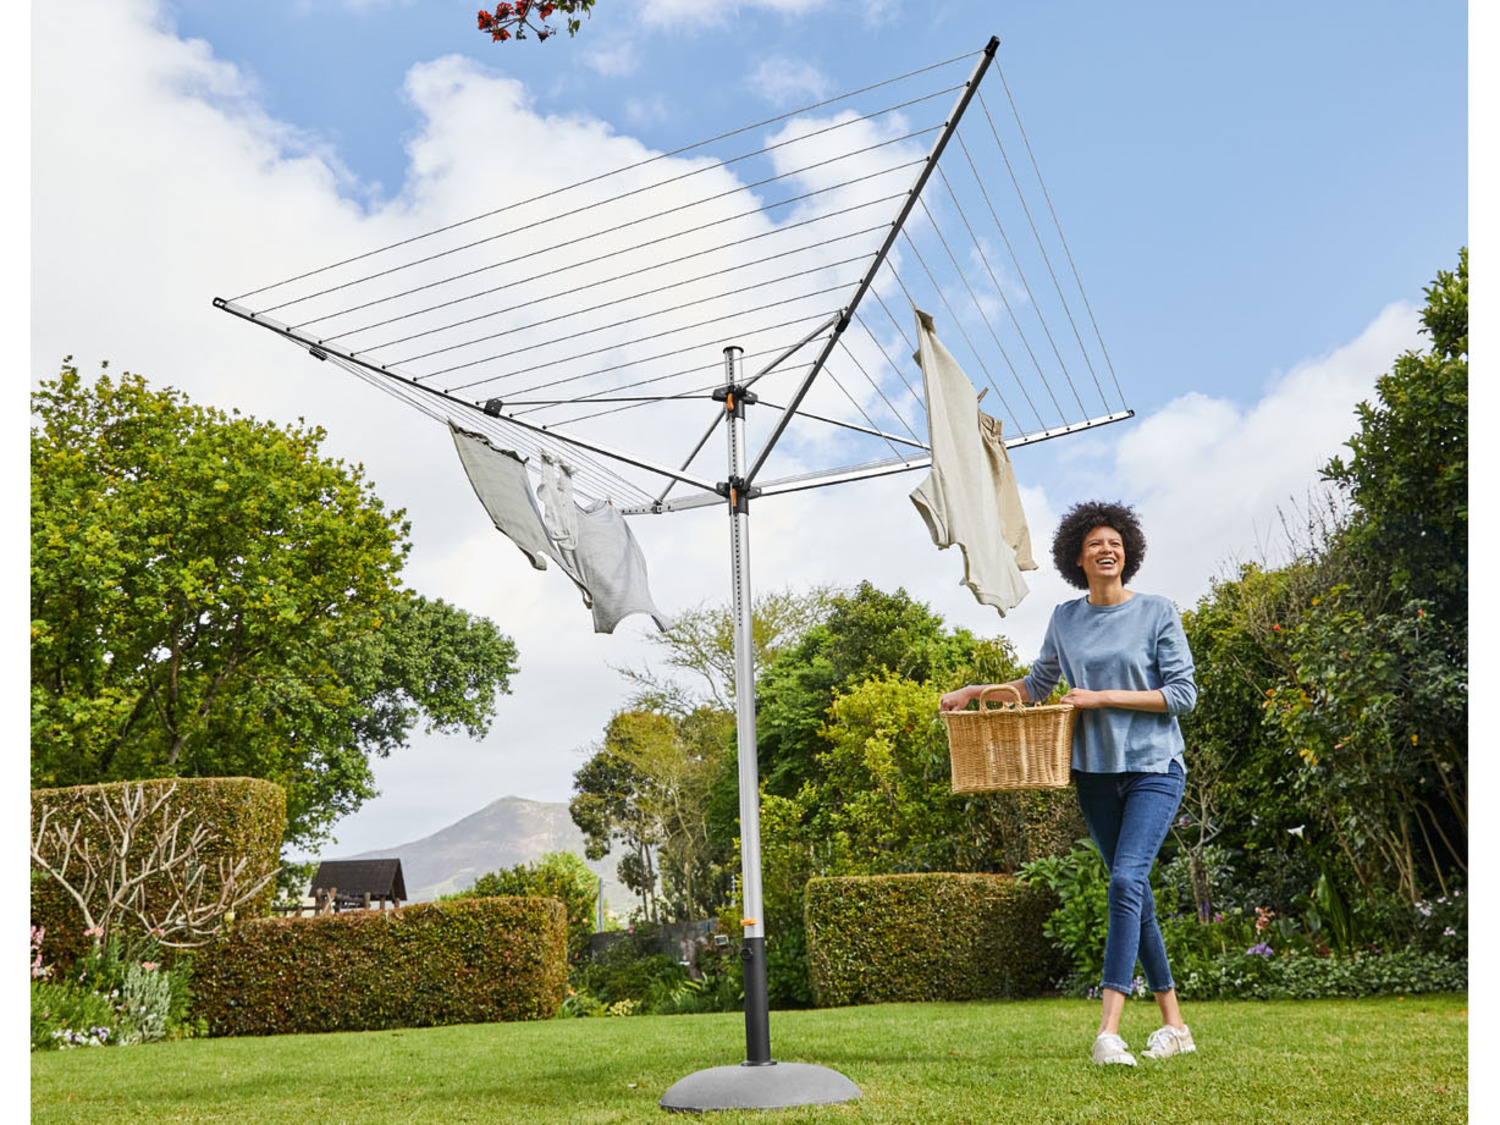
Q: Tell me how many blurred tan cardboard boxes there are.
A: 0